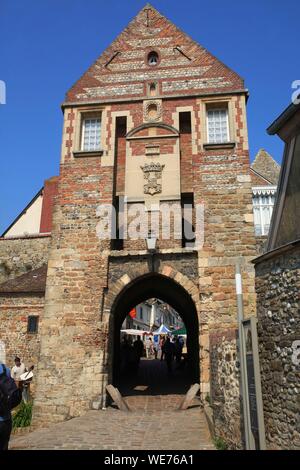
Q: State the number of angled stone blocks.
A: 2